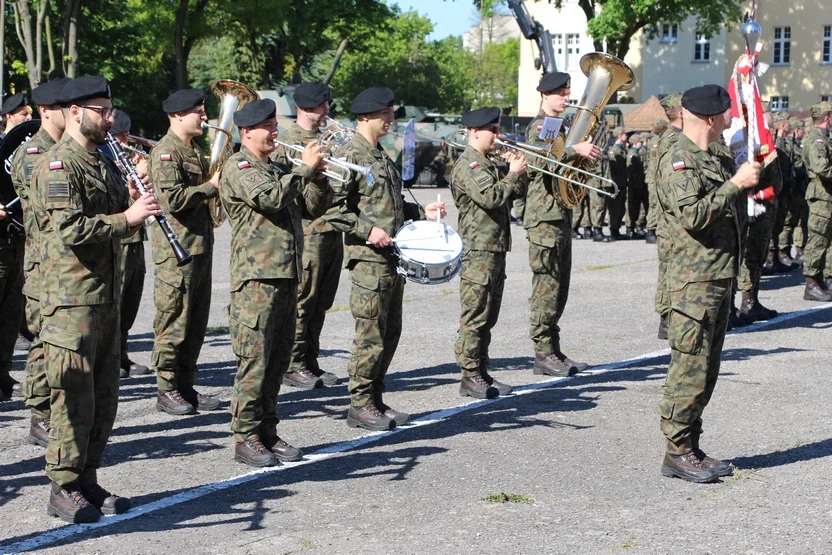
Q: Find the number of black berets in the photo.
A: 11